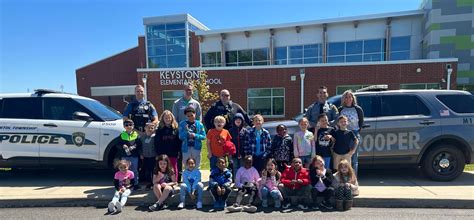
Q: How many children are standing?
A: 11